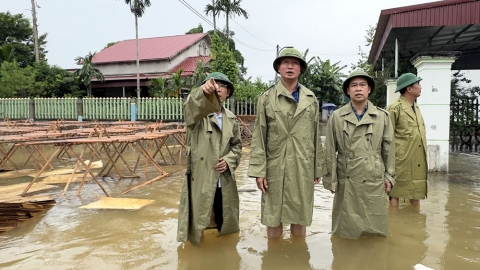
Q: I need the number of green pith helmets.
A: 4